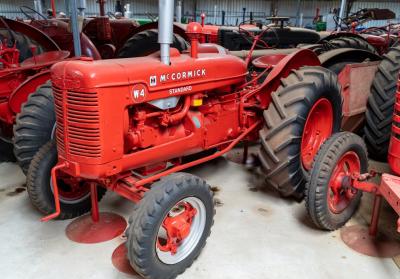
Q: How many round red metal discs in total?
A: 3